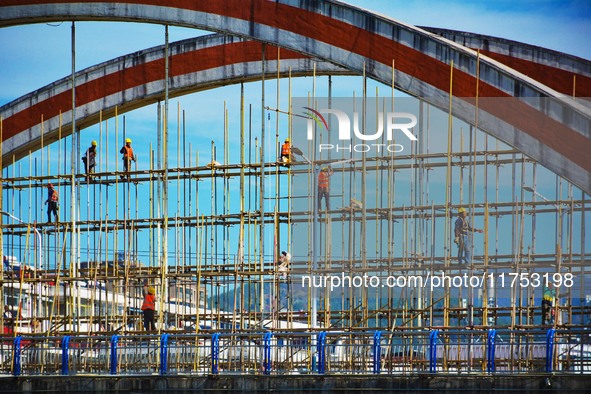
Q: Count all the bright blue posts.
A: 11